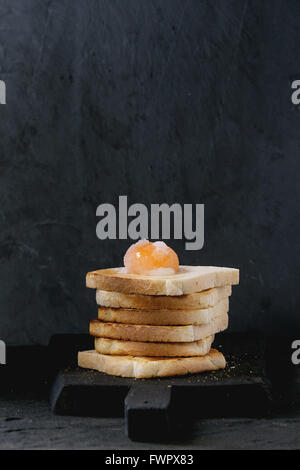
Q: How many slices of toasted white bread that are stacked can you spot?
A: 6